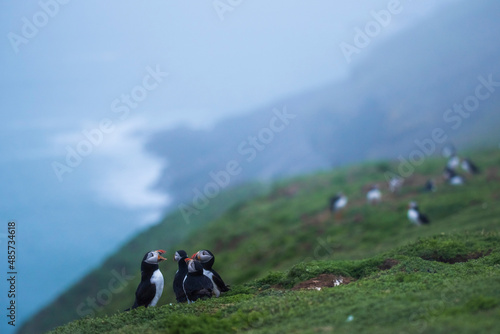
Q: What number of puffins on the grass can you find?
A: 13